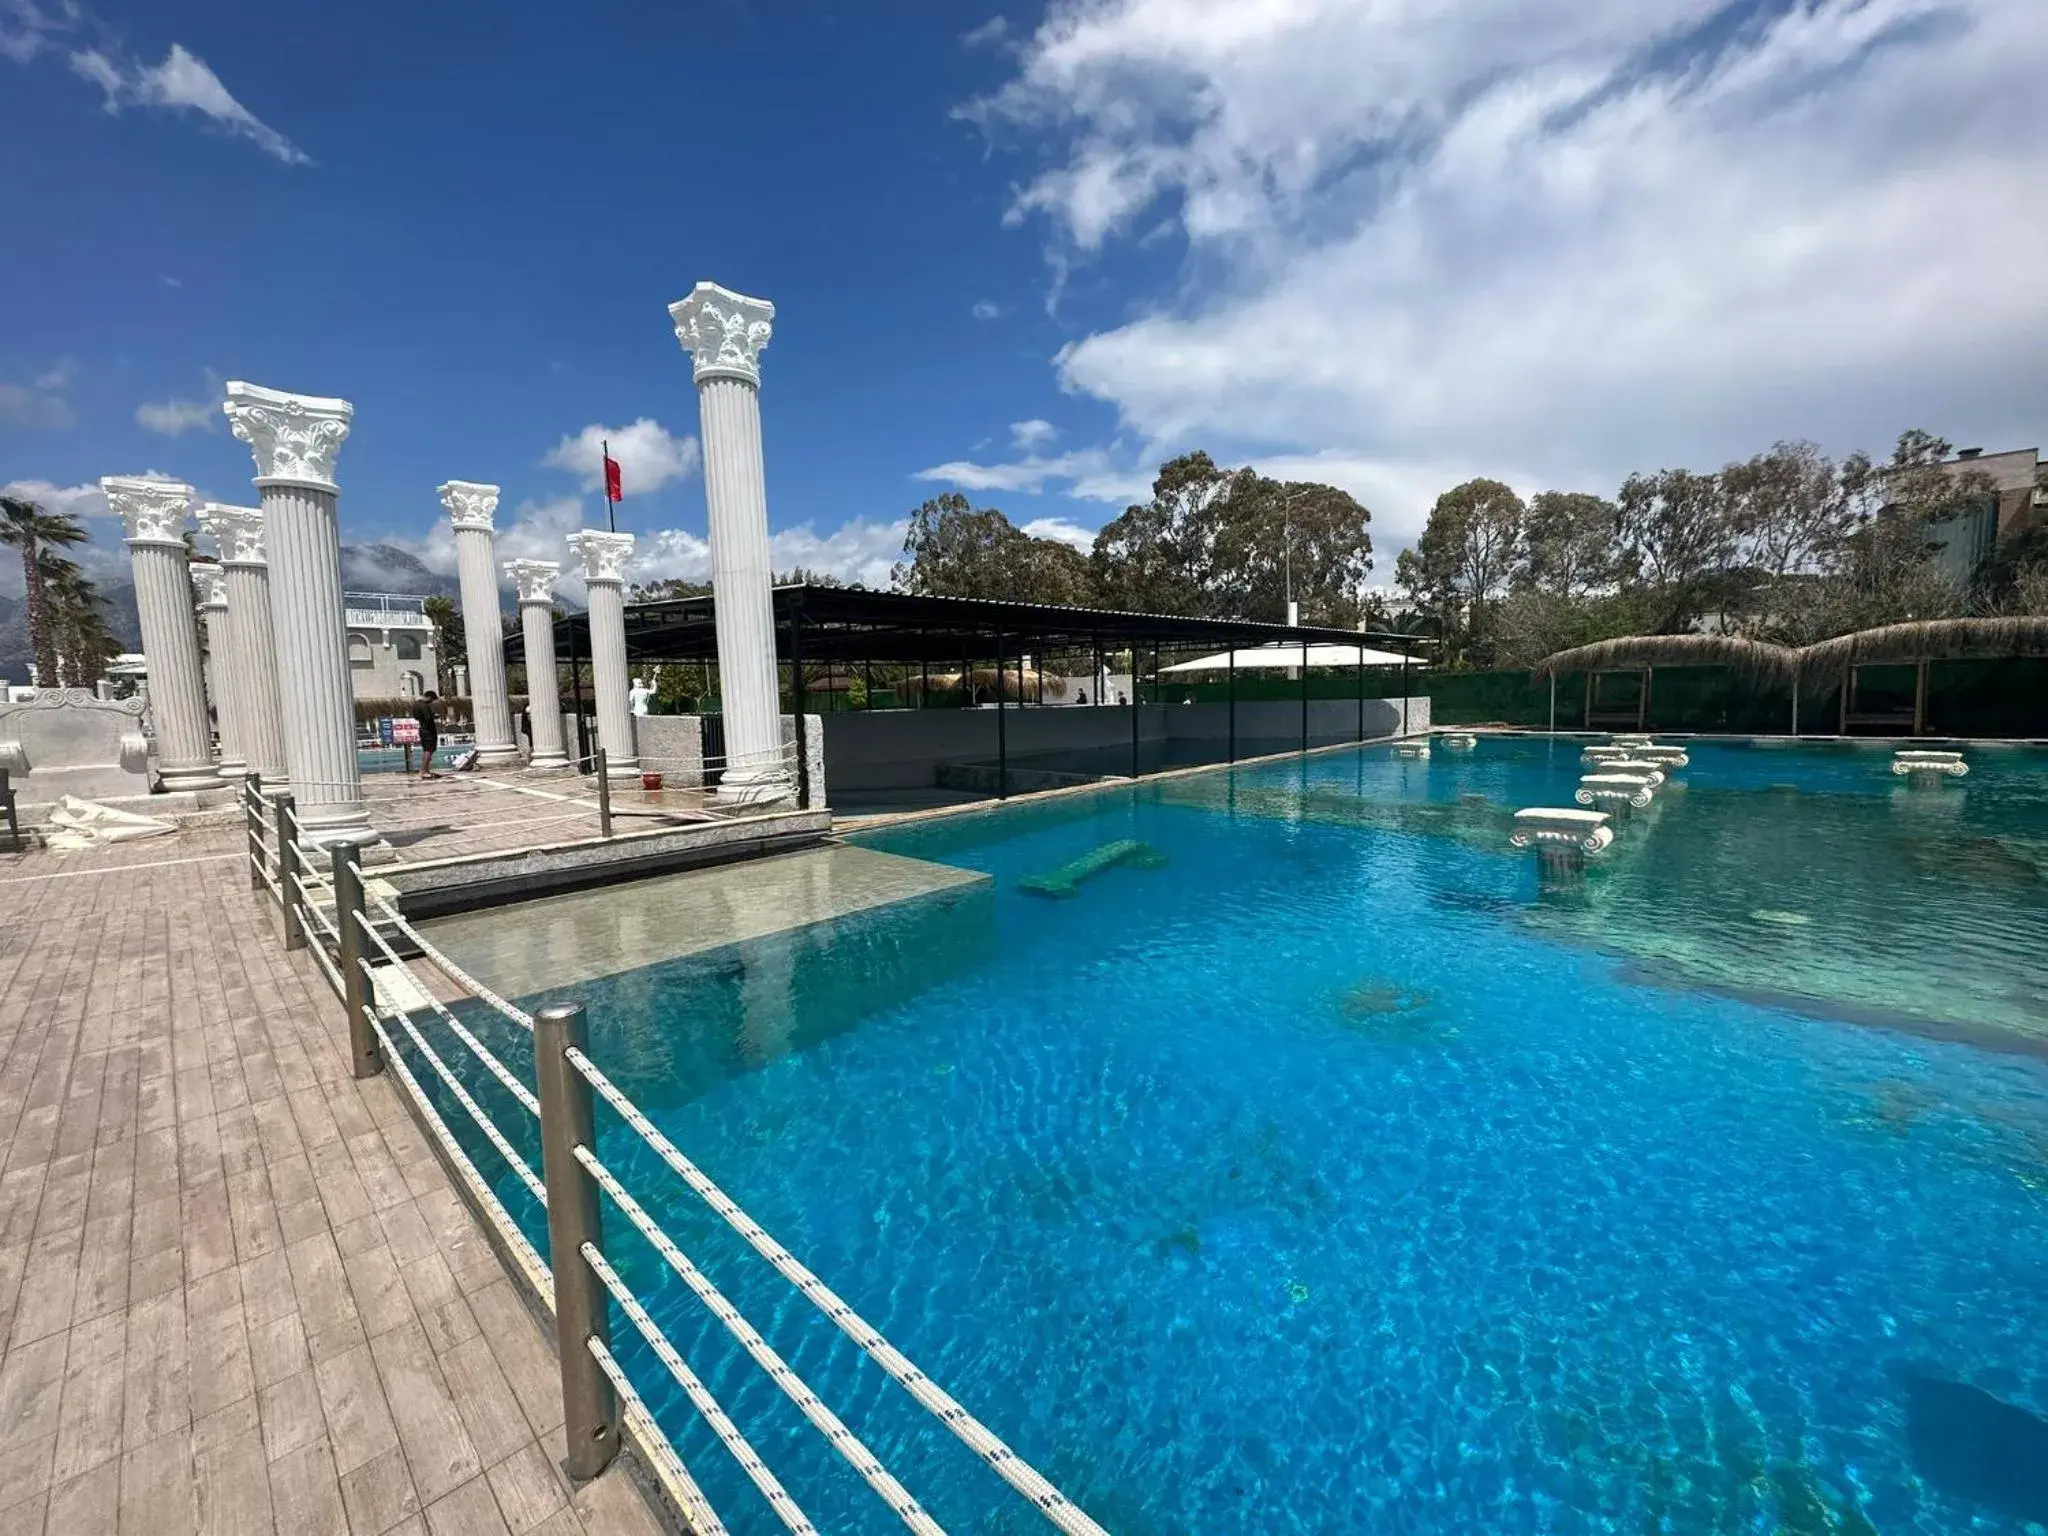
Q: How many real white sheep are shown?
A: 0